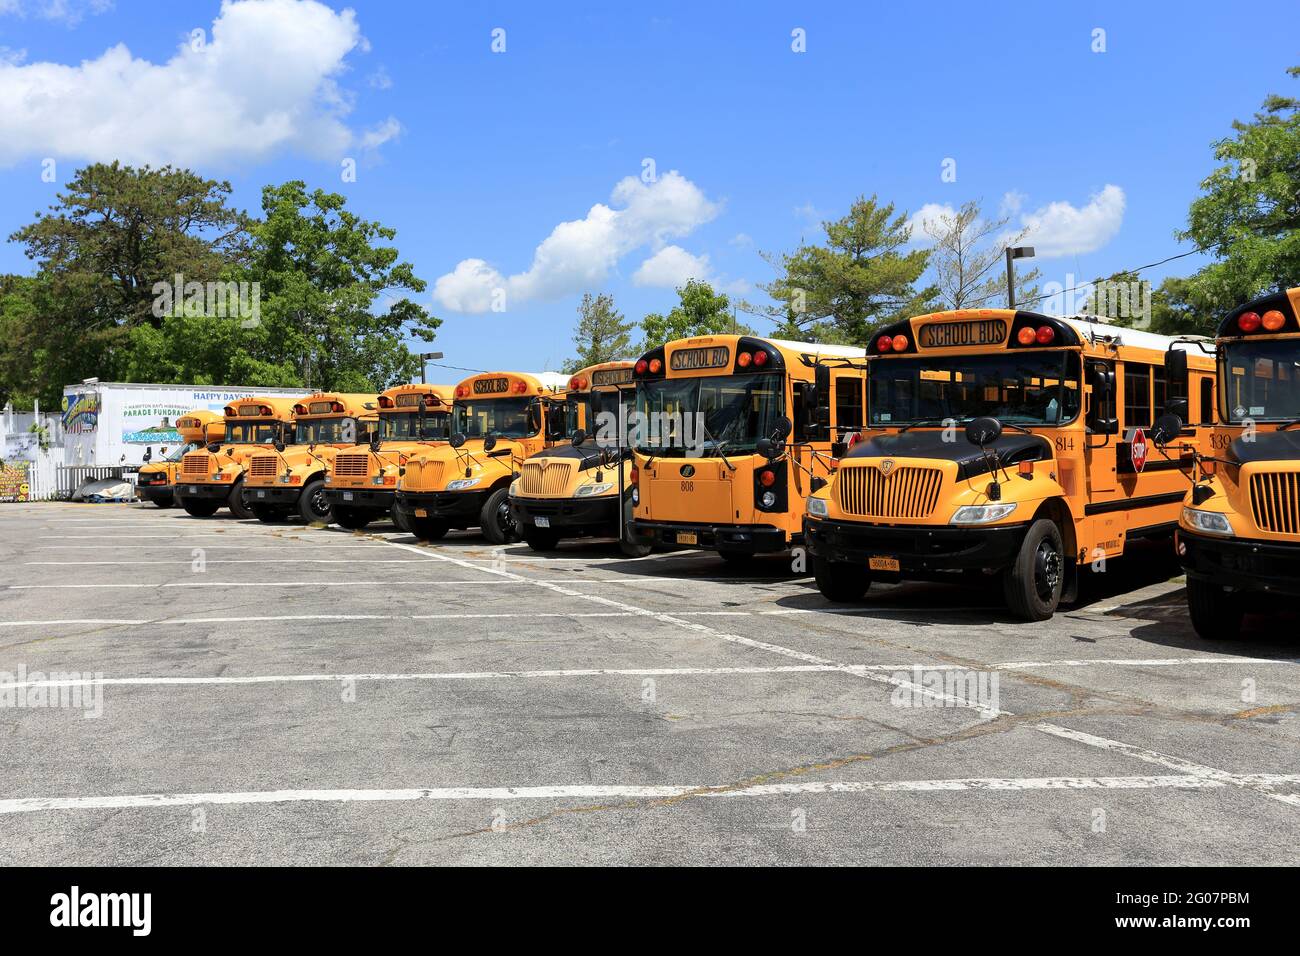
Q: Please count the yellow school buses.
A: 9